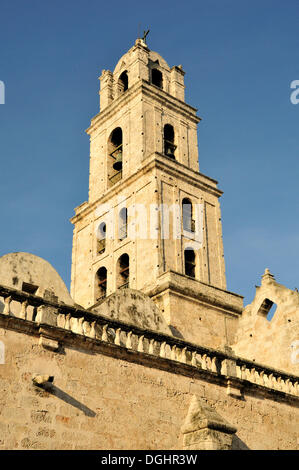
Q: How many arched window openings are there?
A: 10